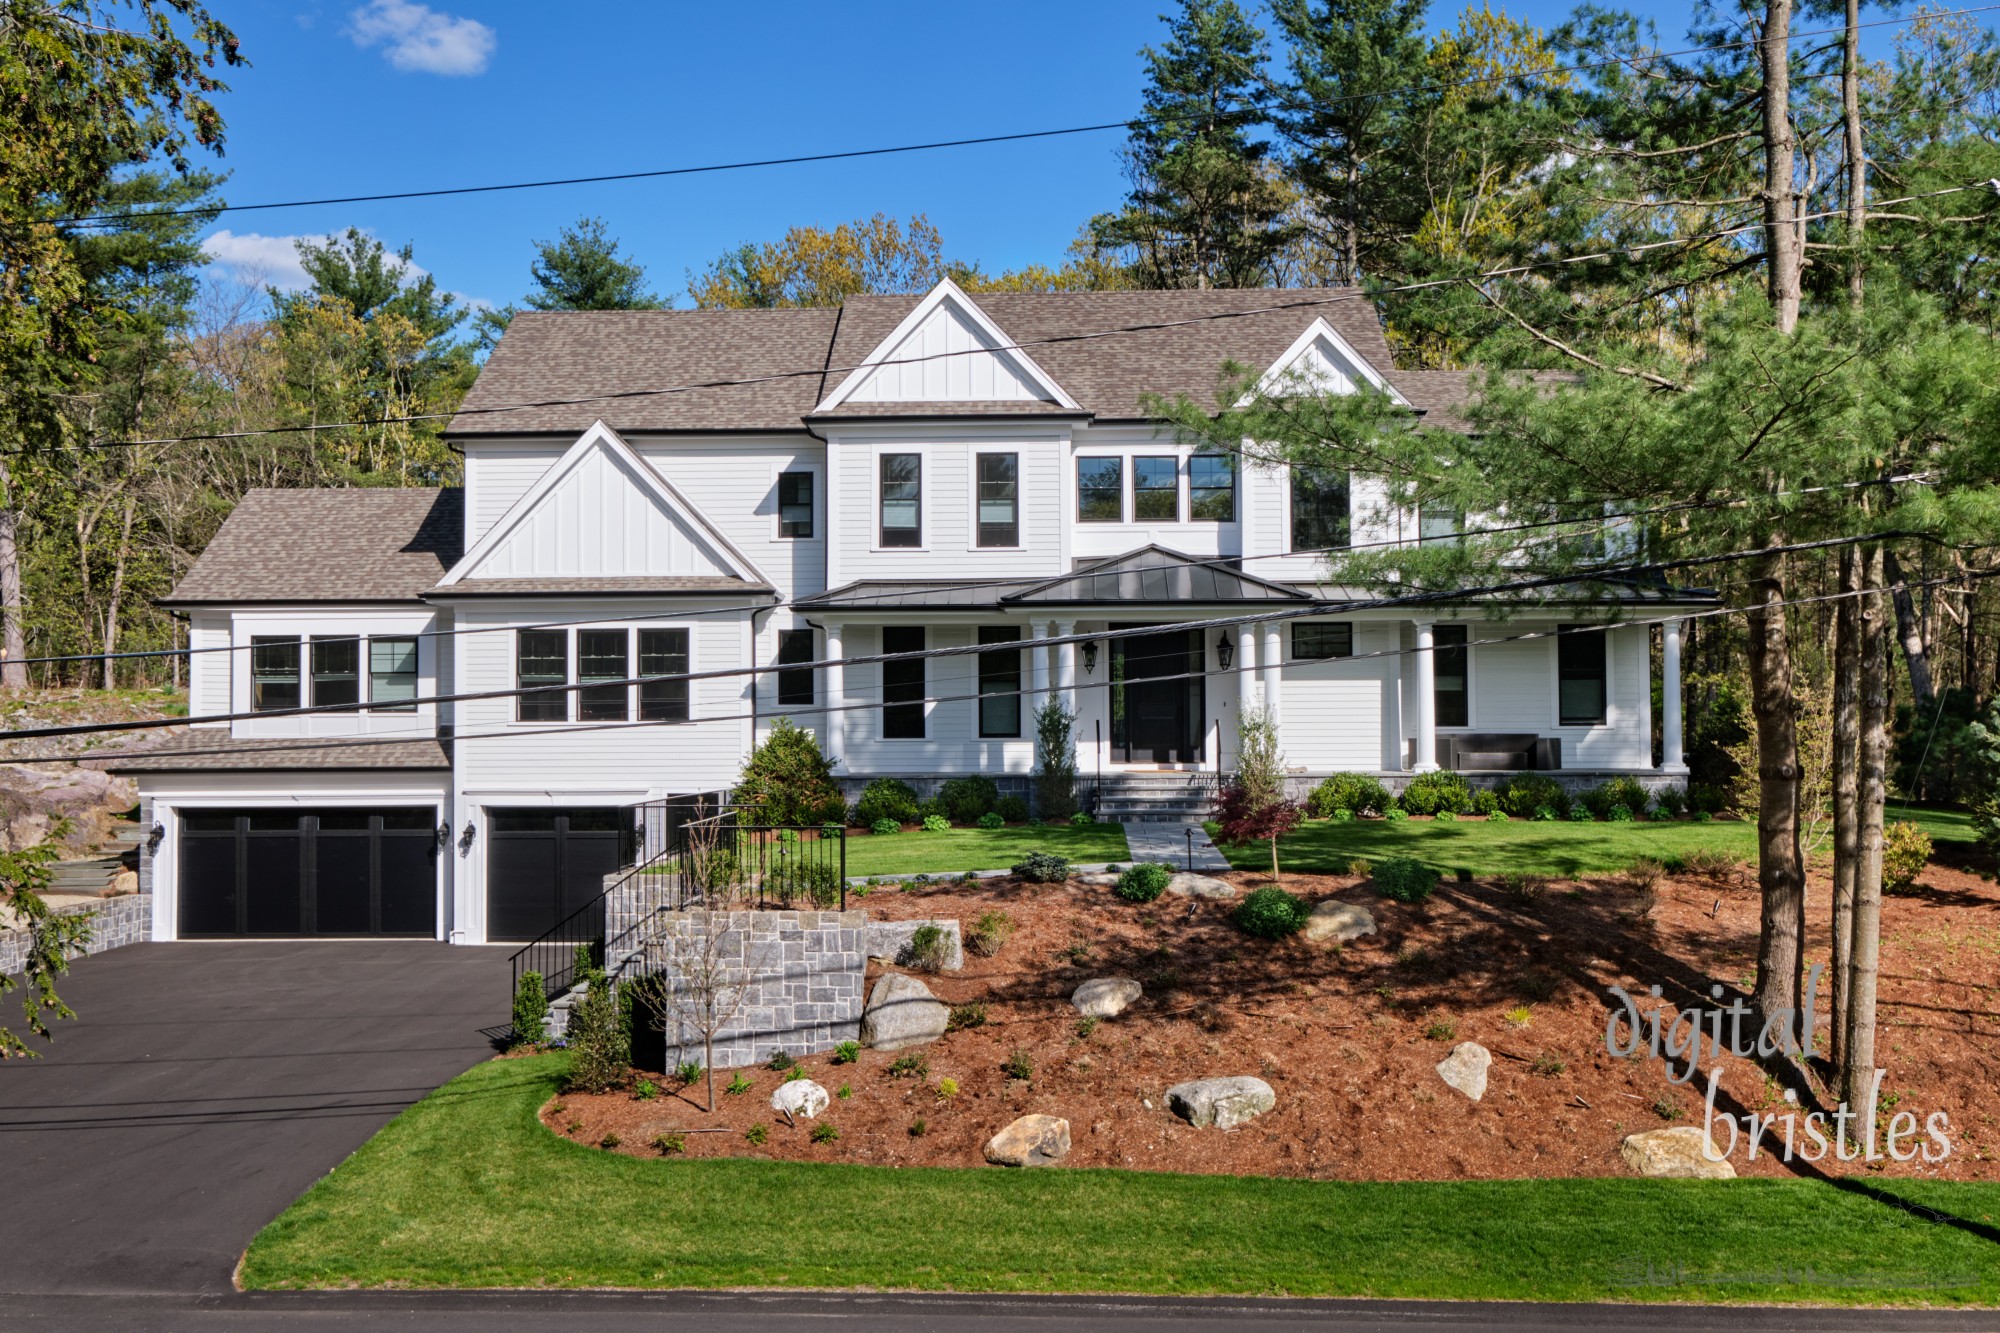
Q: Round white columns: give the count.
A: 7